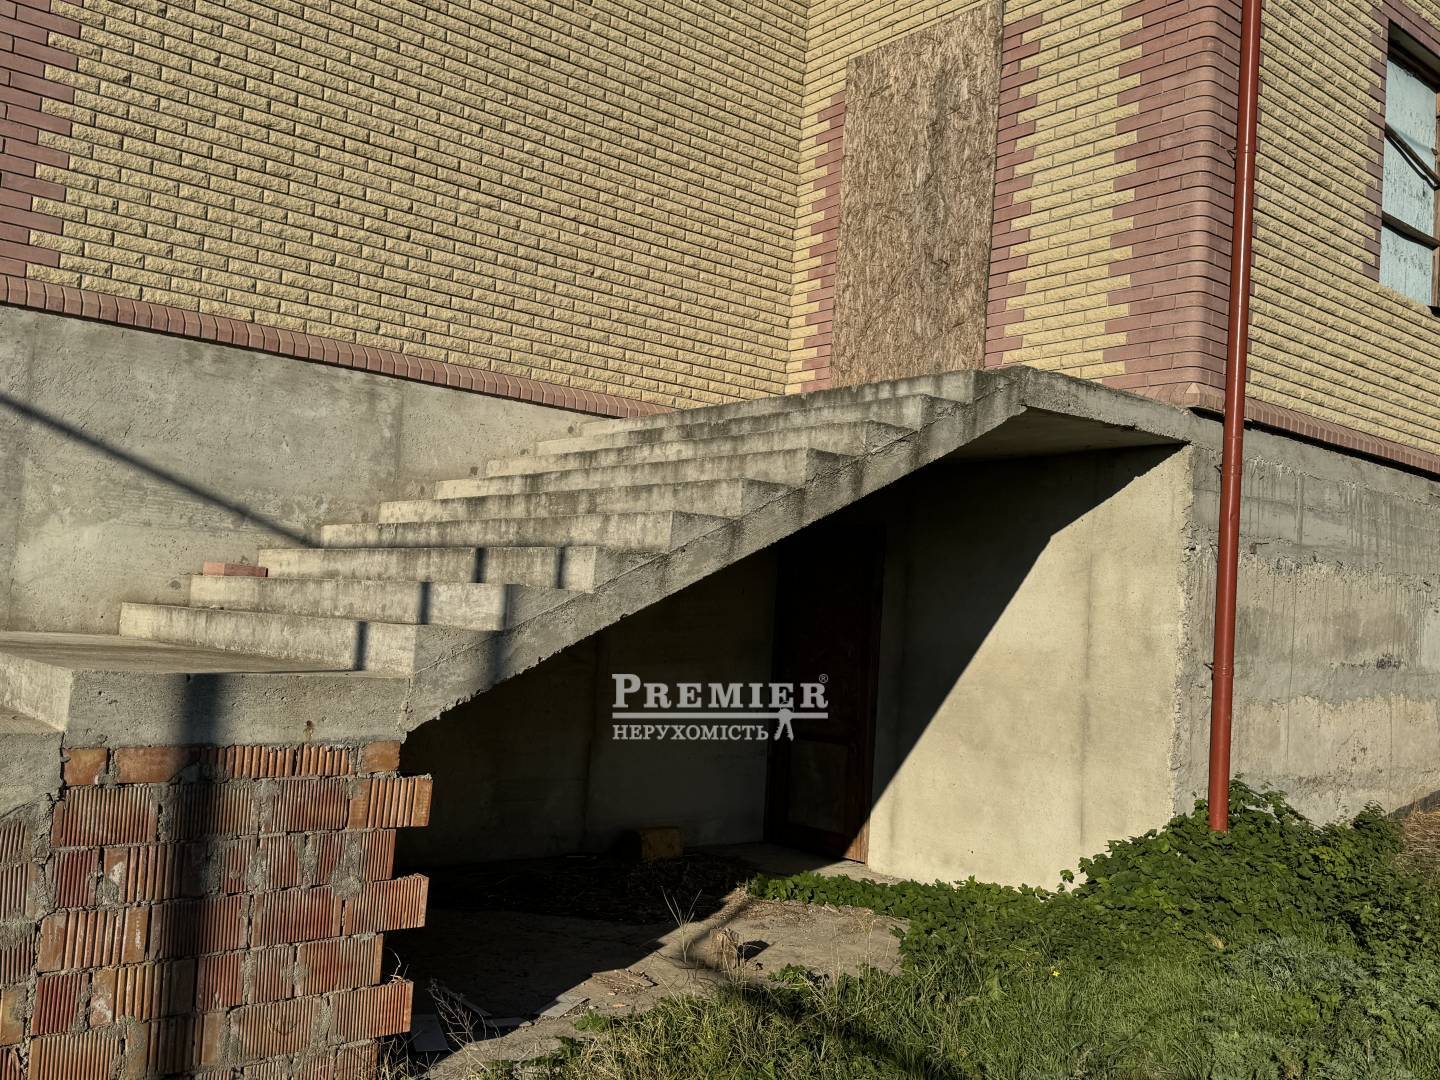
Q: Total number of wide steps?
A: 9